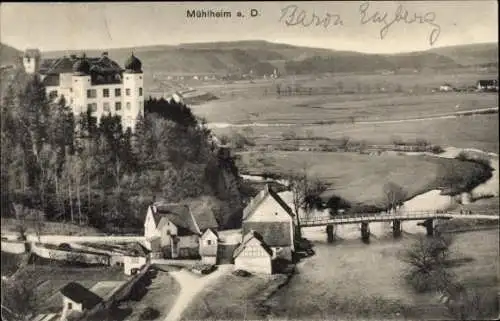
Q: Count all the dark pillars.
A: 4